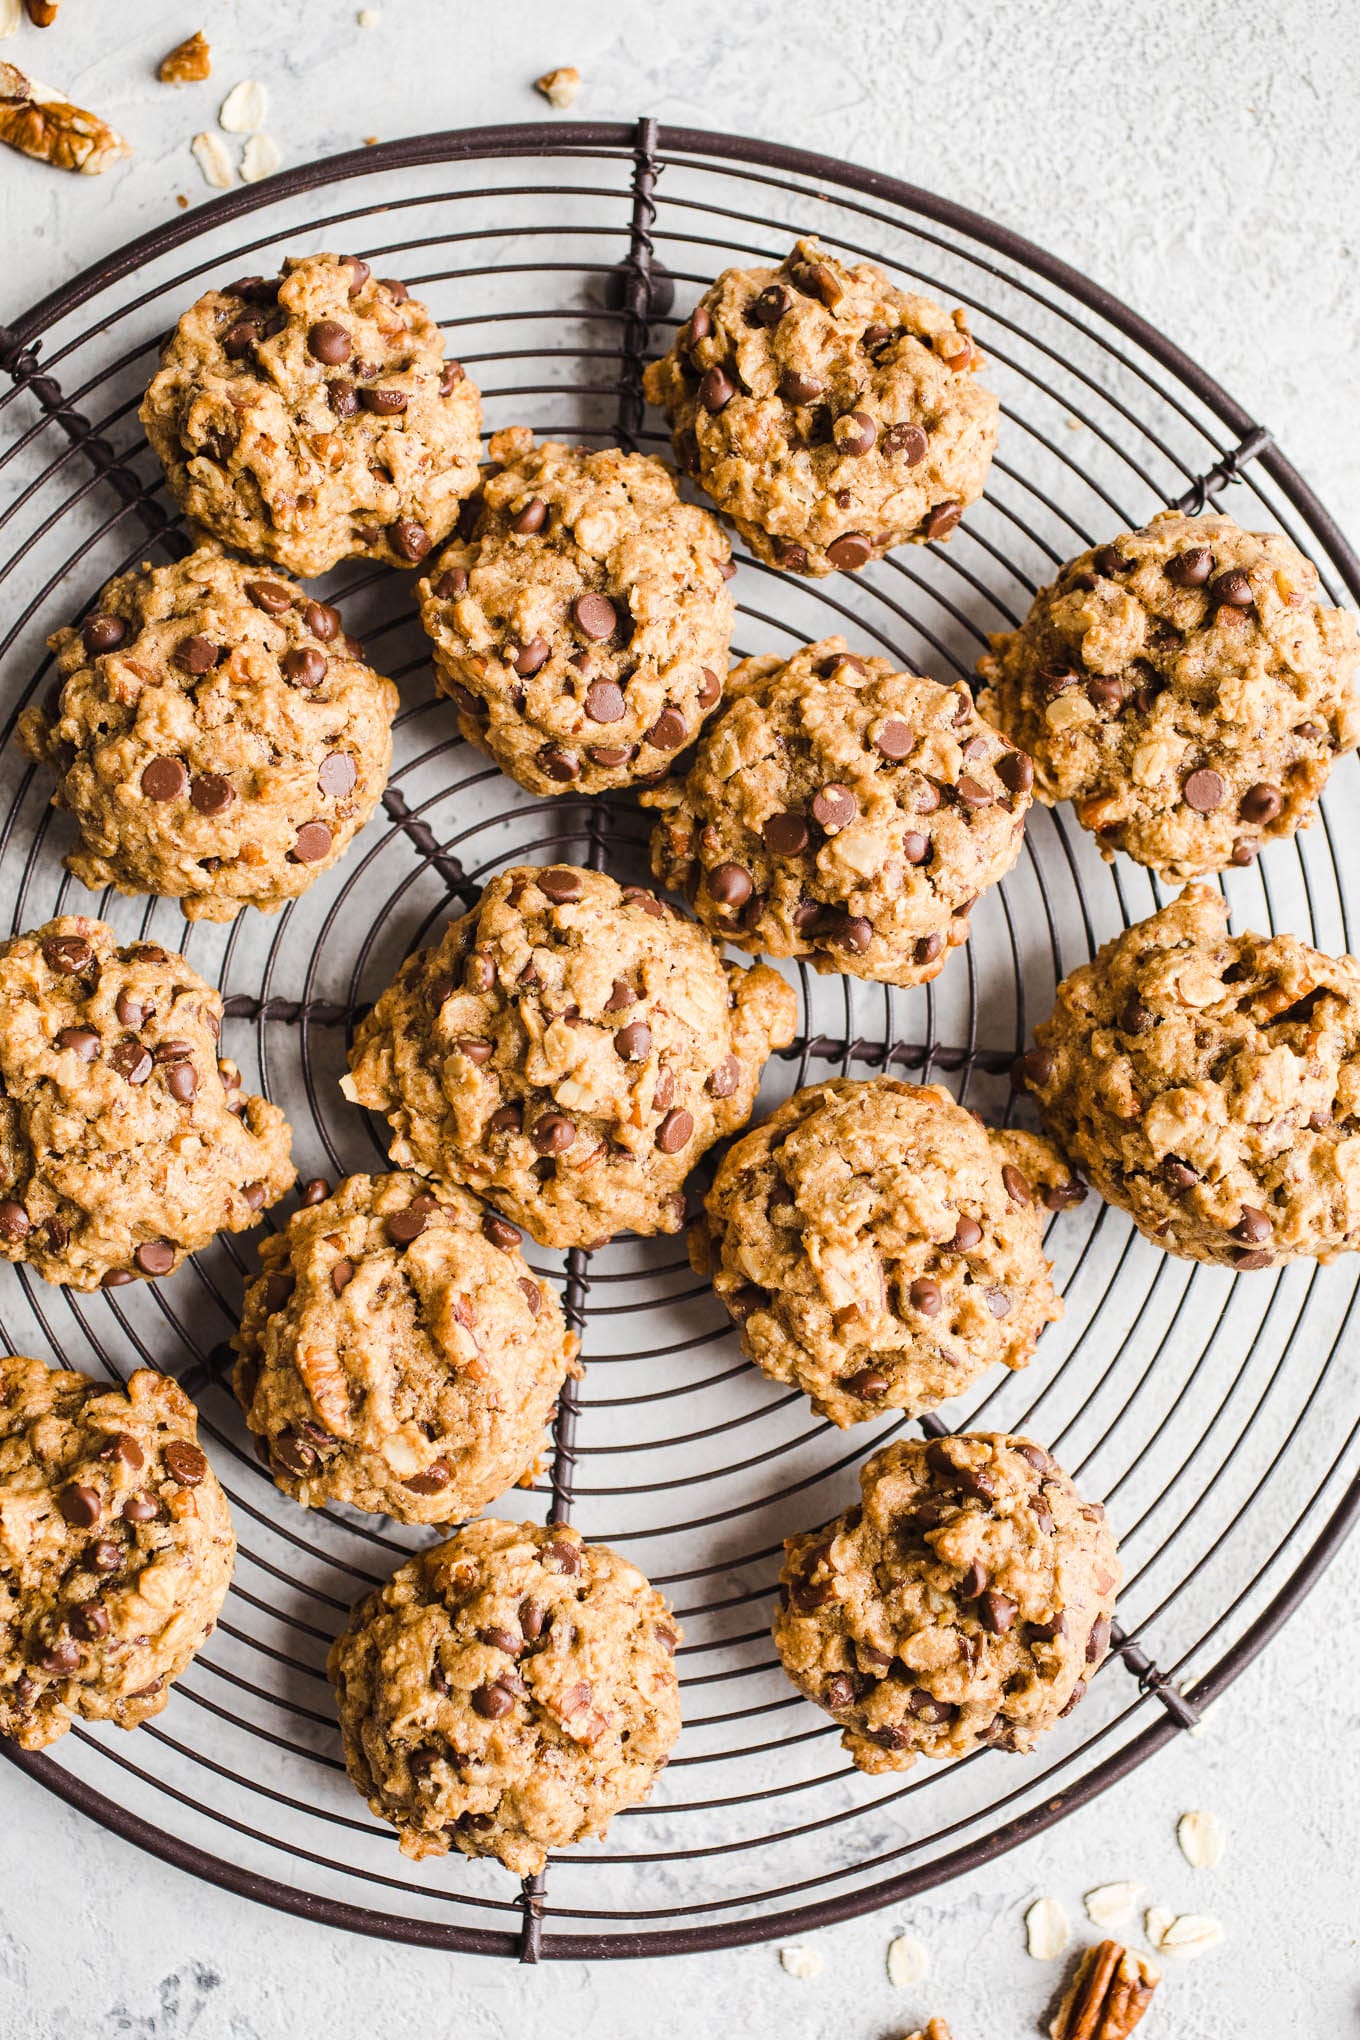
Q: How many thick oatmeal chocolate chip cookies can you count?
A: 14